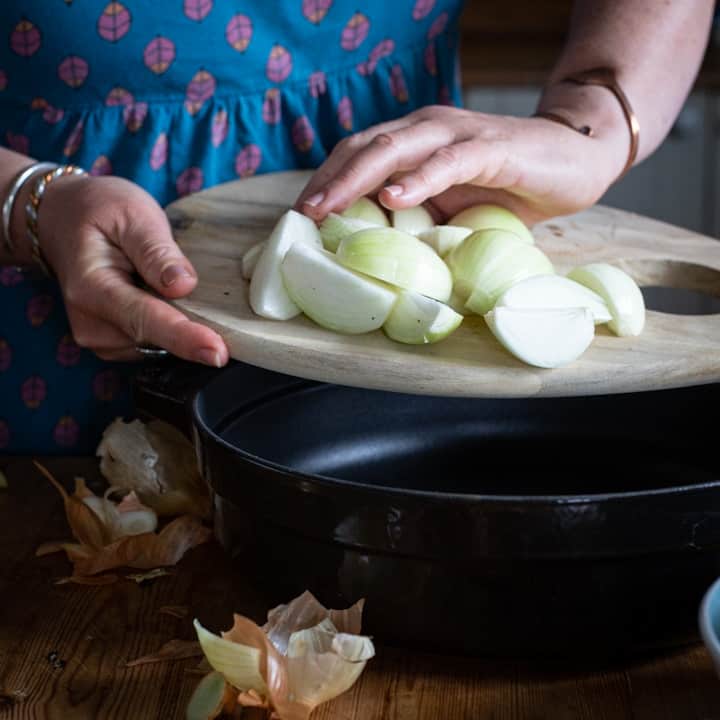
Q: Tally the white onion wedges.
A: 14